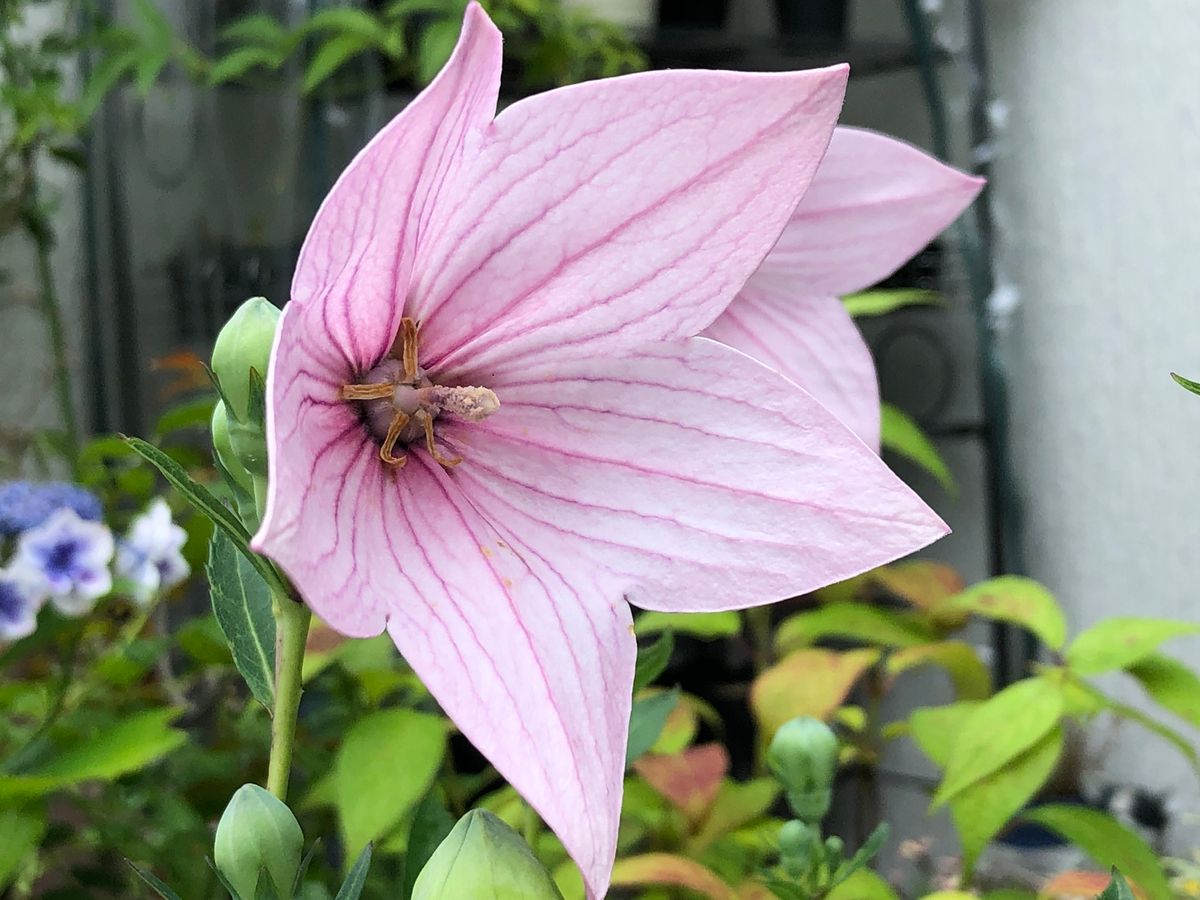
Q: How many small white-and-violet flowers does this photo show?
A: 3